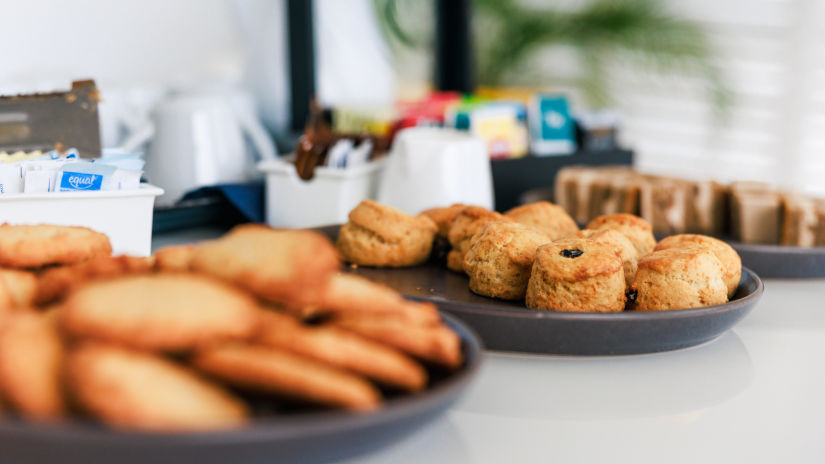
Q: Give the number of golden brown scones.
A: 10